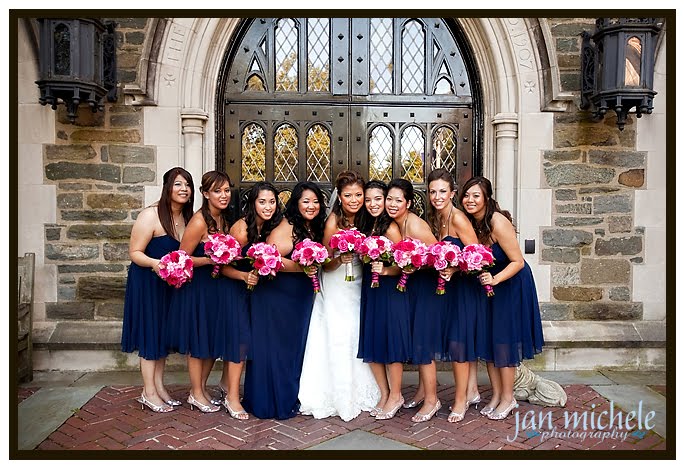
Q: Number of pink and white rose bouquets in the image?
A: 9